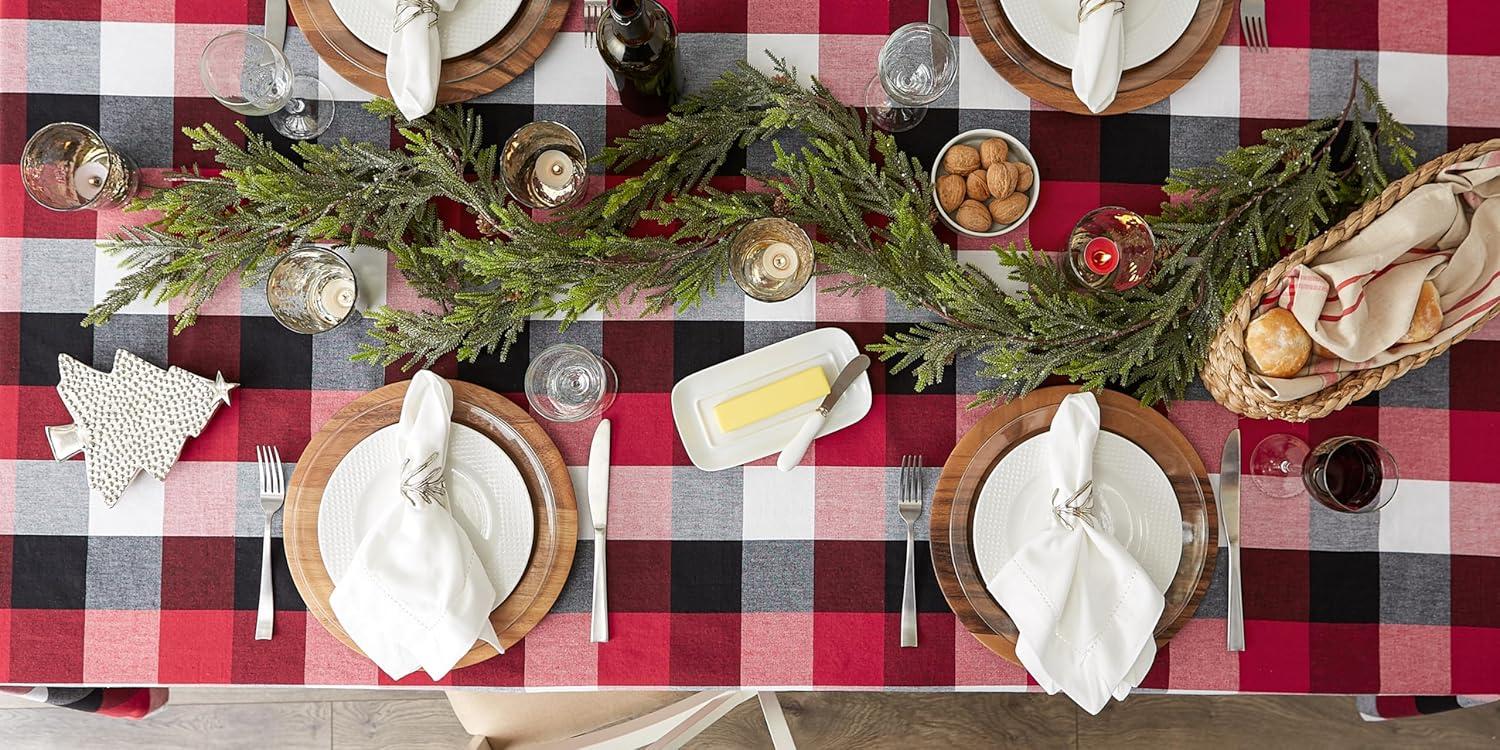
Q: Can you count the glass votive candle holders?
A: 5